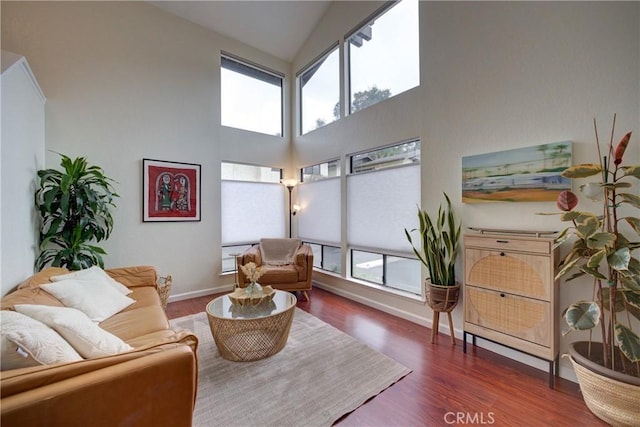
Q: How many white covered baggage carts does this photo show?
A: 0